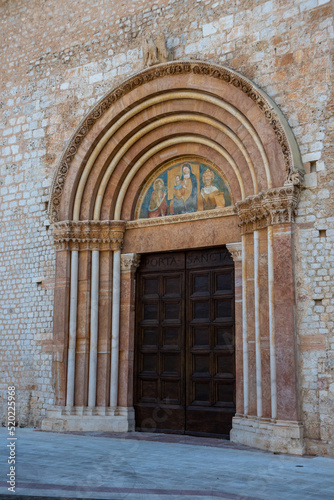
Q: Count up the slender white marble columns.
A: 6